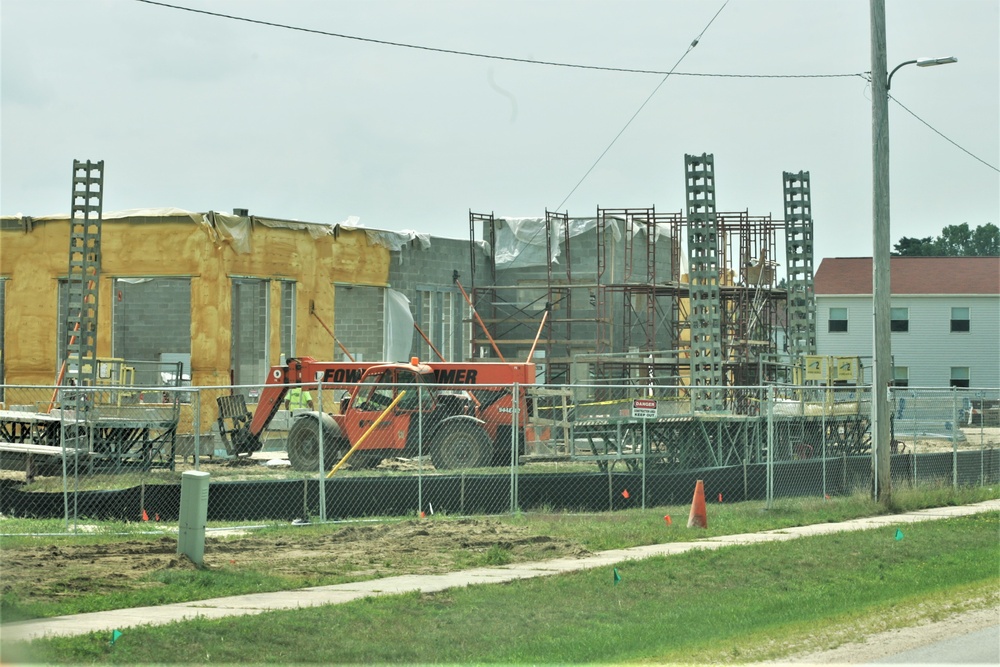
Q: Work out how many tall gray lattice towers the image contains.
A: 3